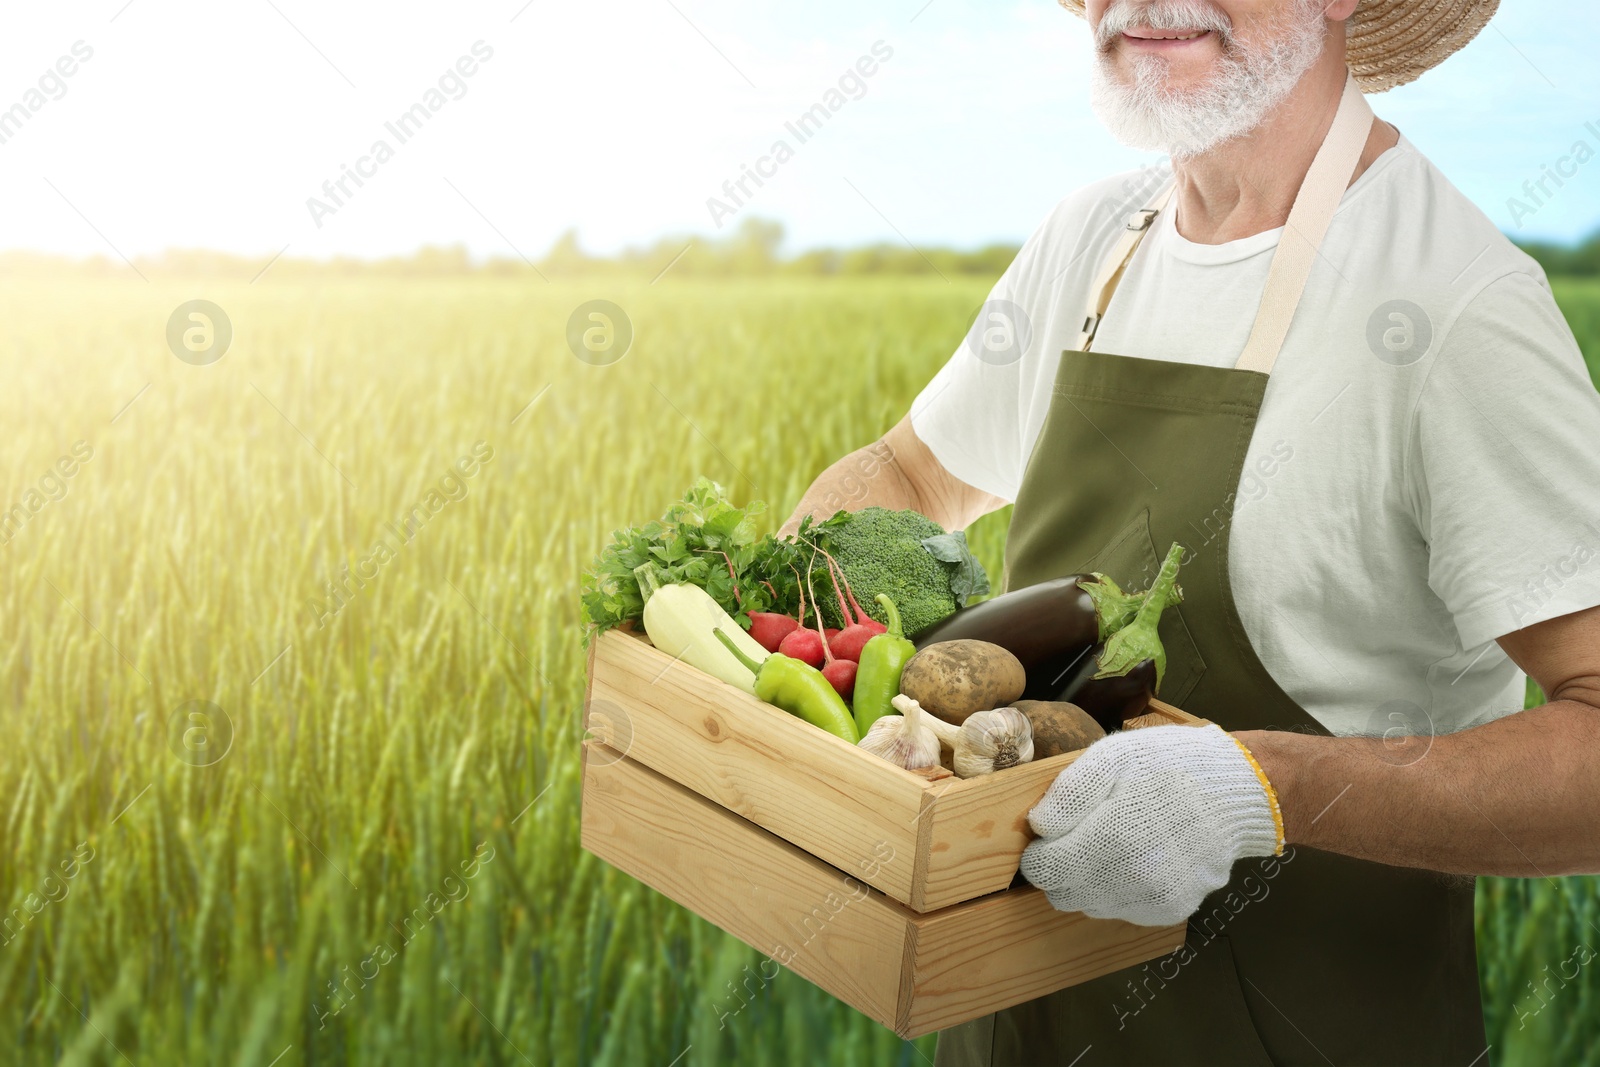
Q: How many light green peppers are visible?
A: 2